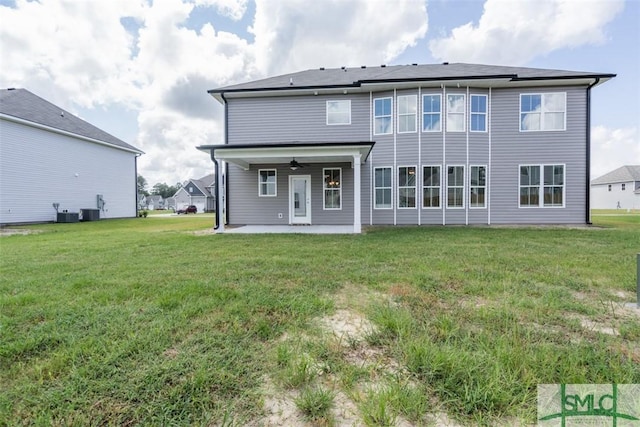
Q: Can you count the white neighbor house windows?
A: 2